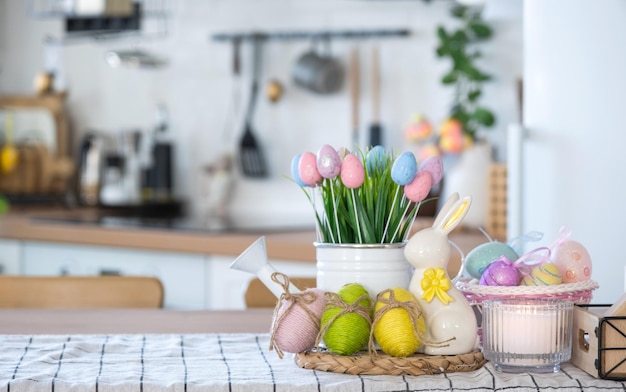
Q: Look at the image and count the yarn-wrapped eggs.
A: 3